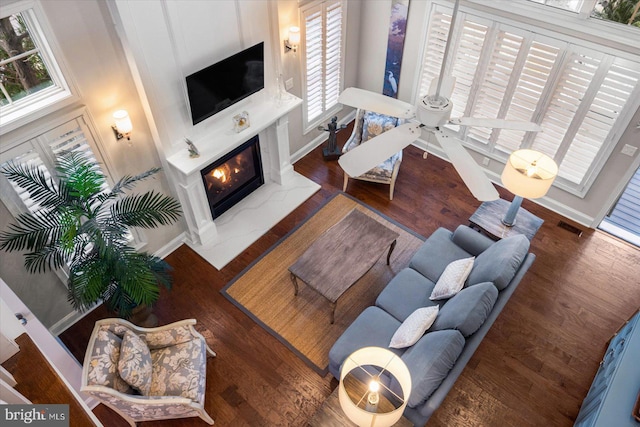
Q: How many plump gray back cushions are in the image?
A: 3